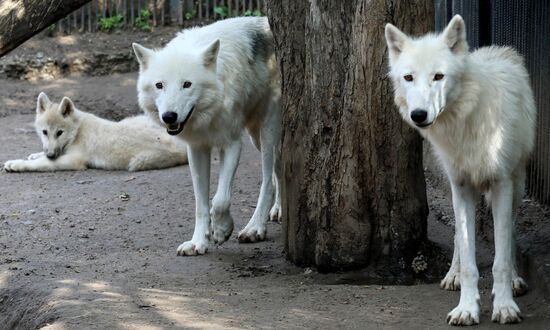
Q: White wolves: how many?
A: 3